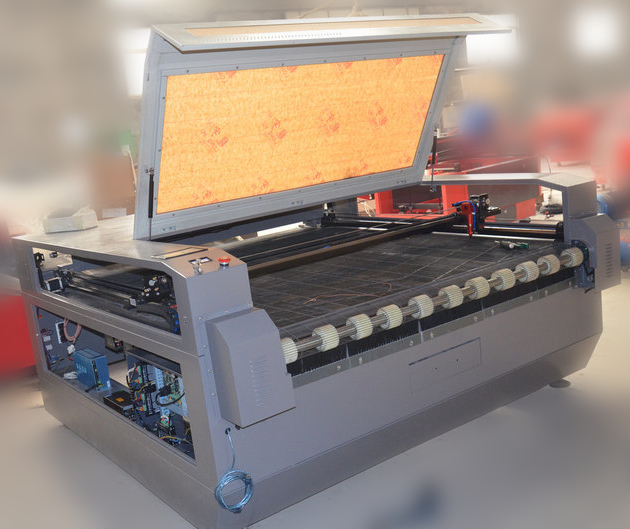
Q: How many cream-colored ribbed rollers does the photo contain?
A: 11